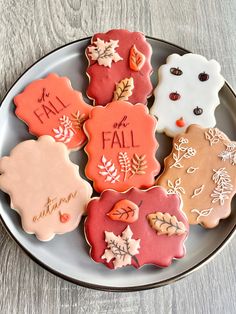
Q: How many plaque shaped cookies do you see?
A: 7